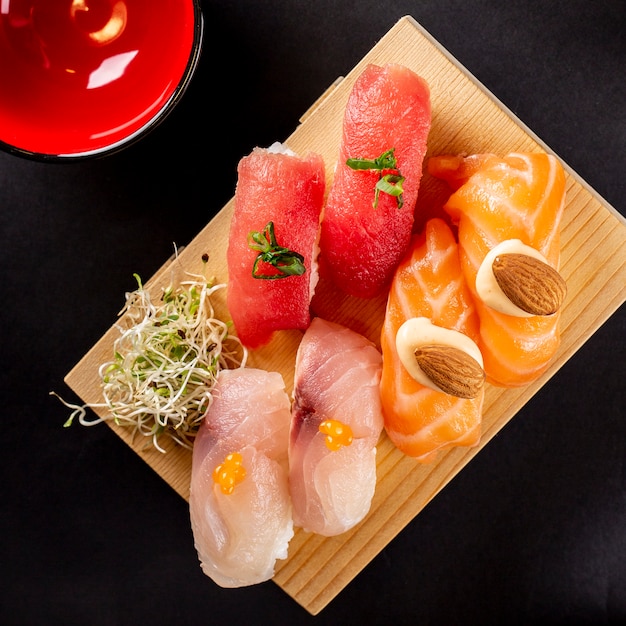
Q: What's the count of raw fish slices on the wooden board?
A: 6